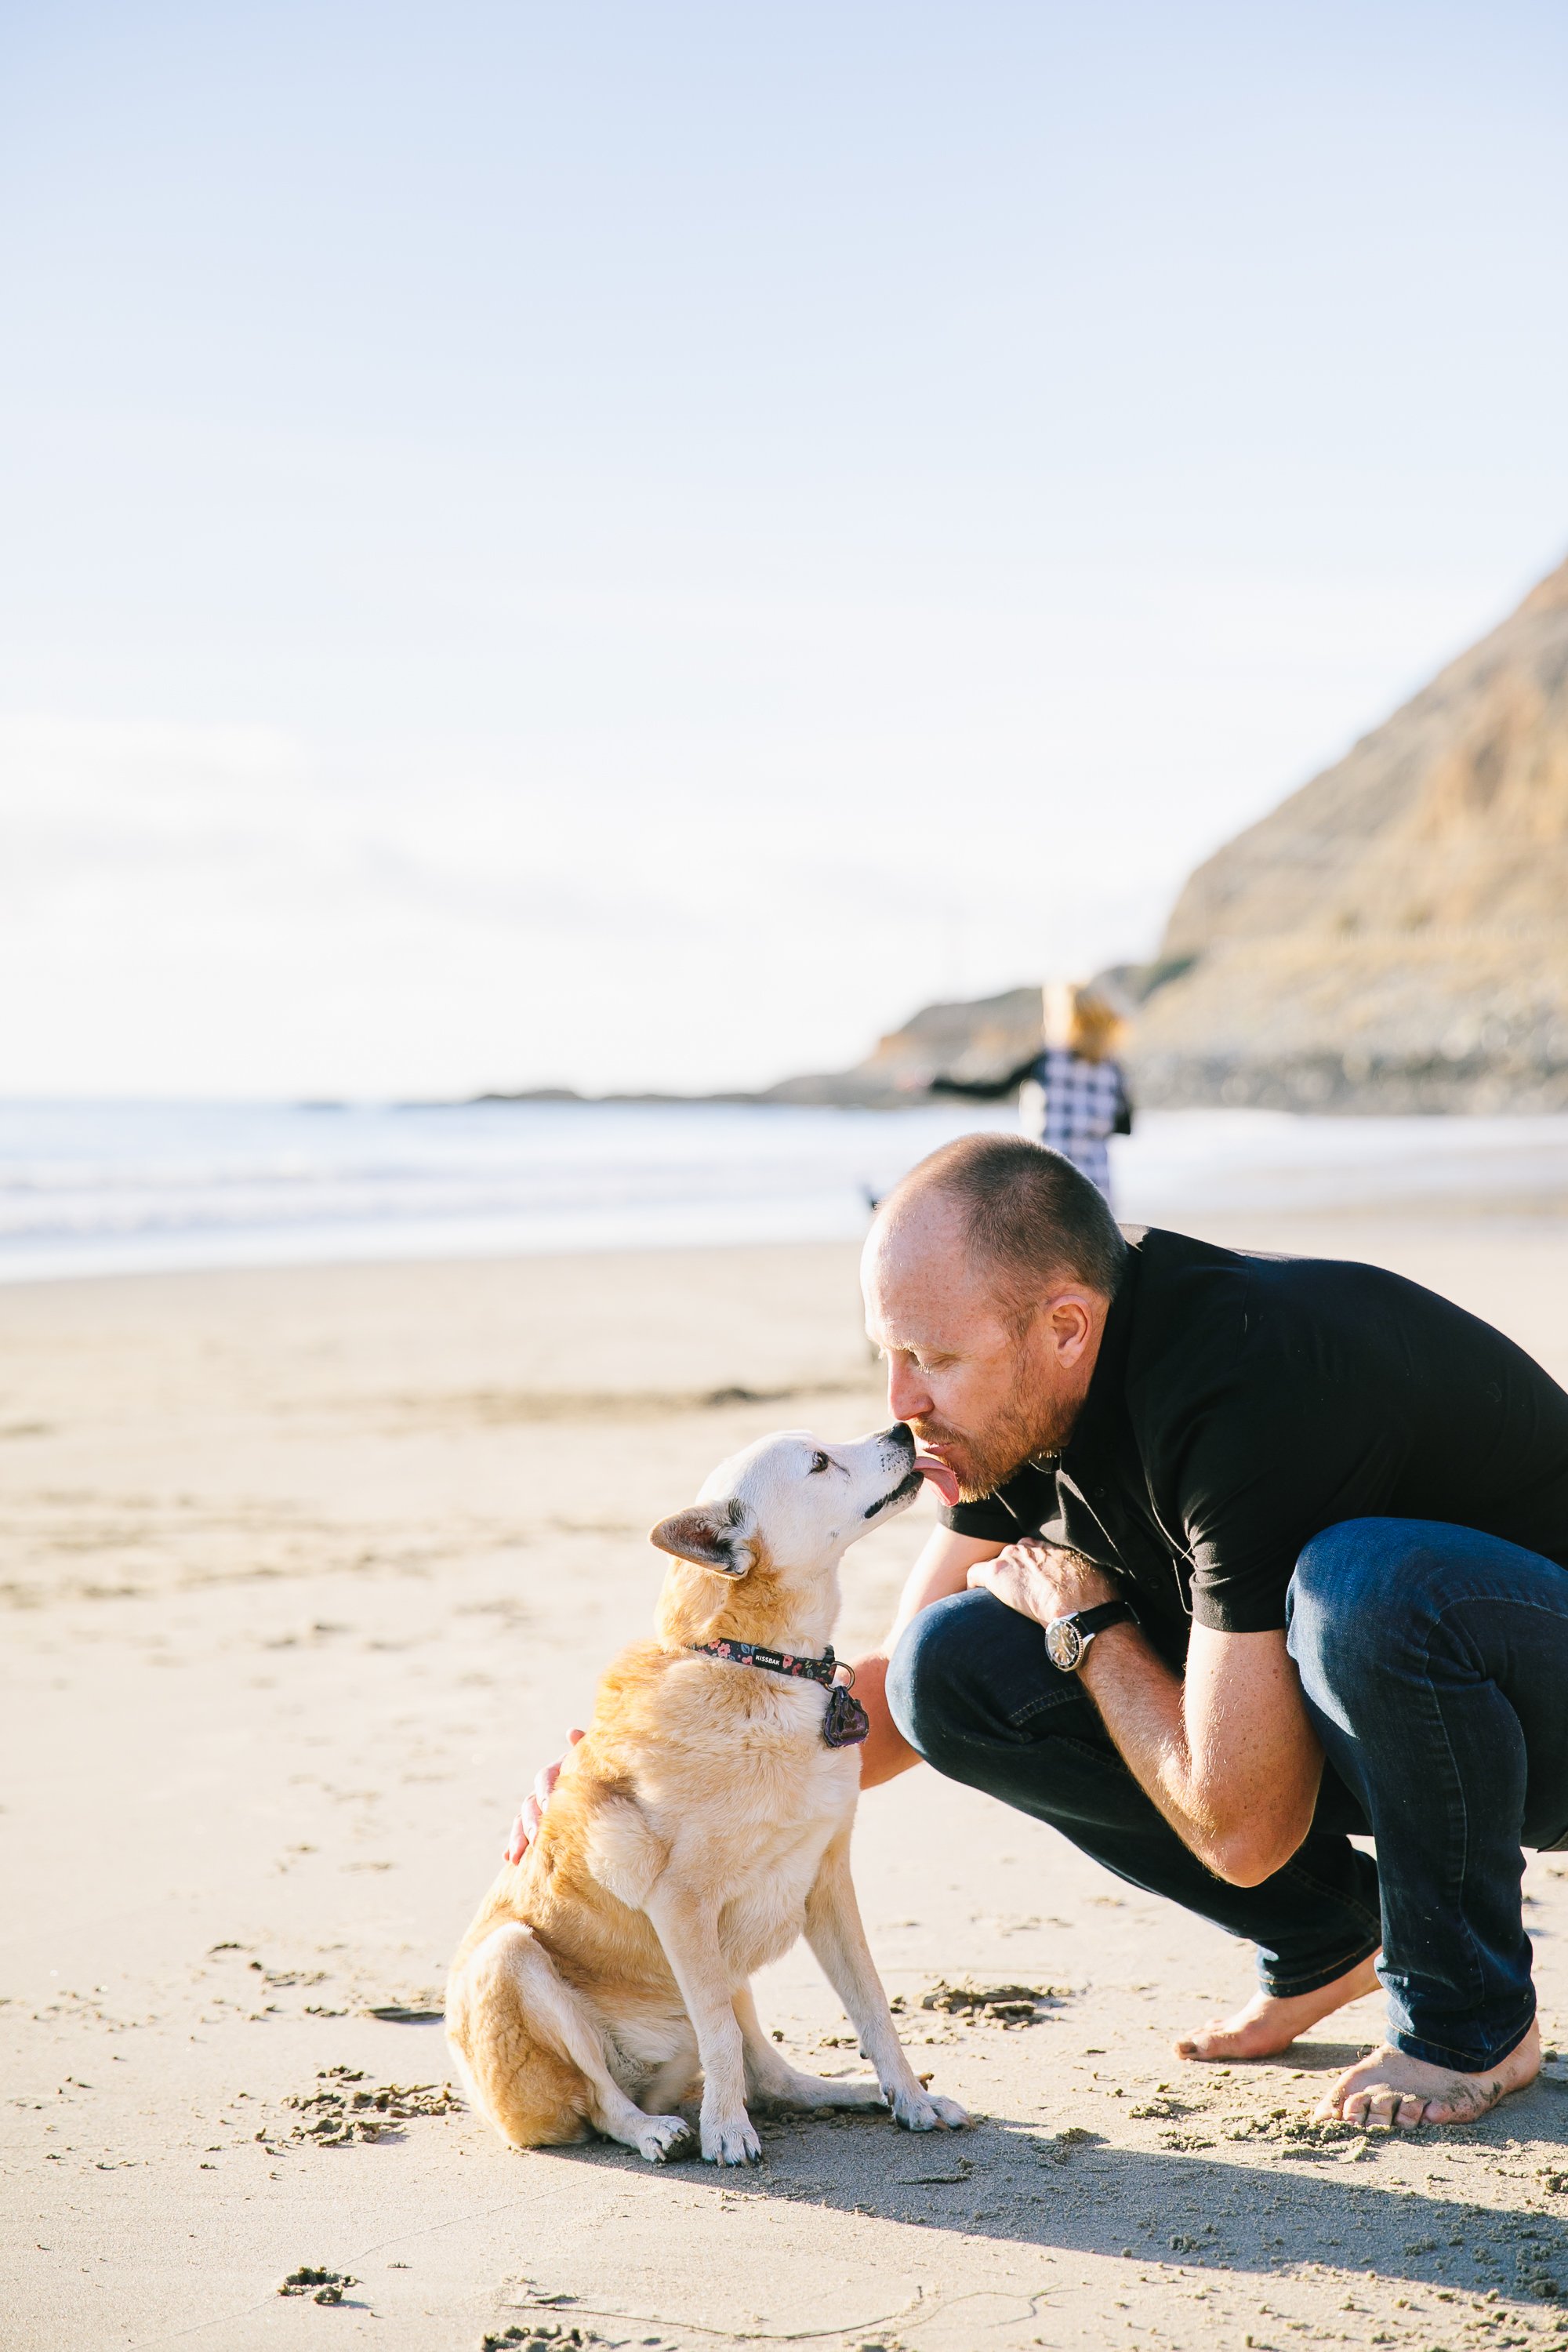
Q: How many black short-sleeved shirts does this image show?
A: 1